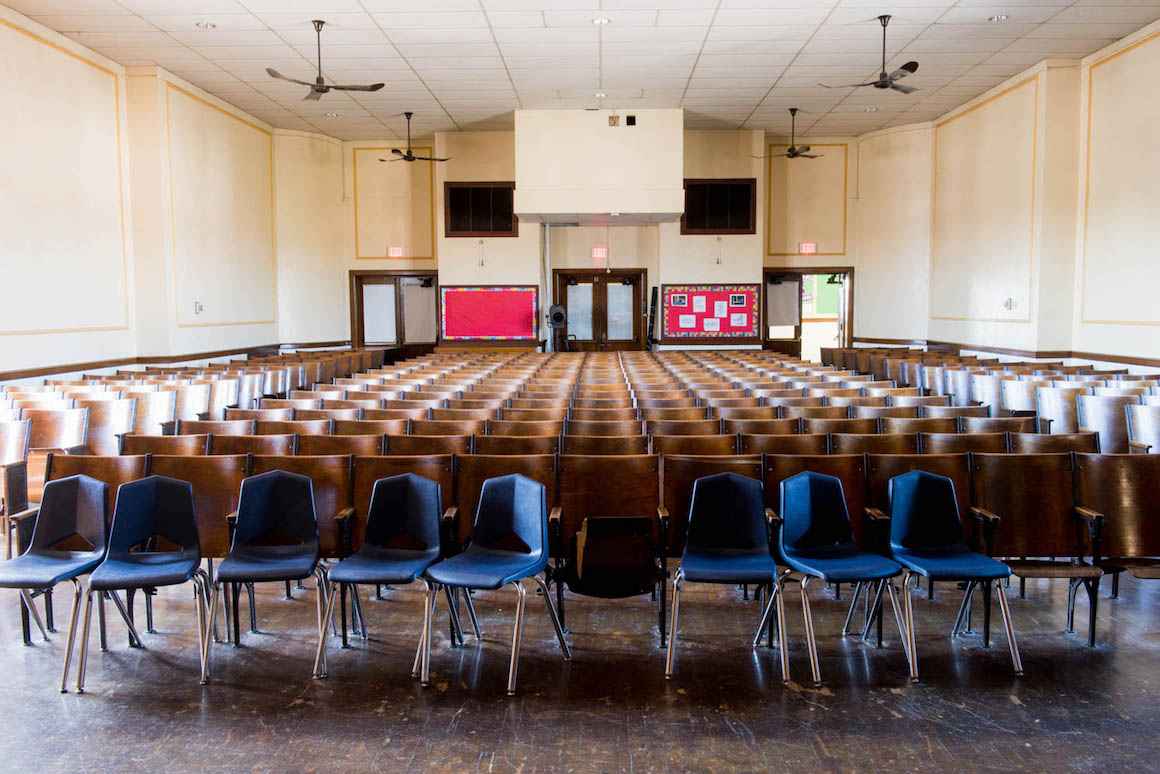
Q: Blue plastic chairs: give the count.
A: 8